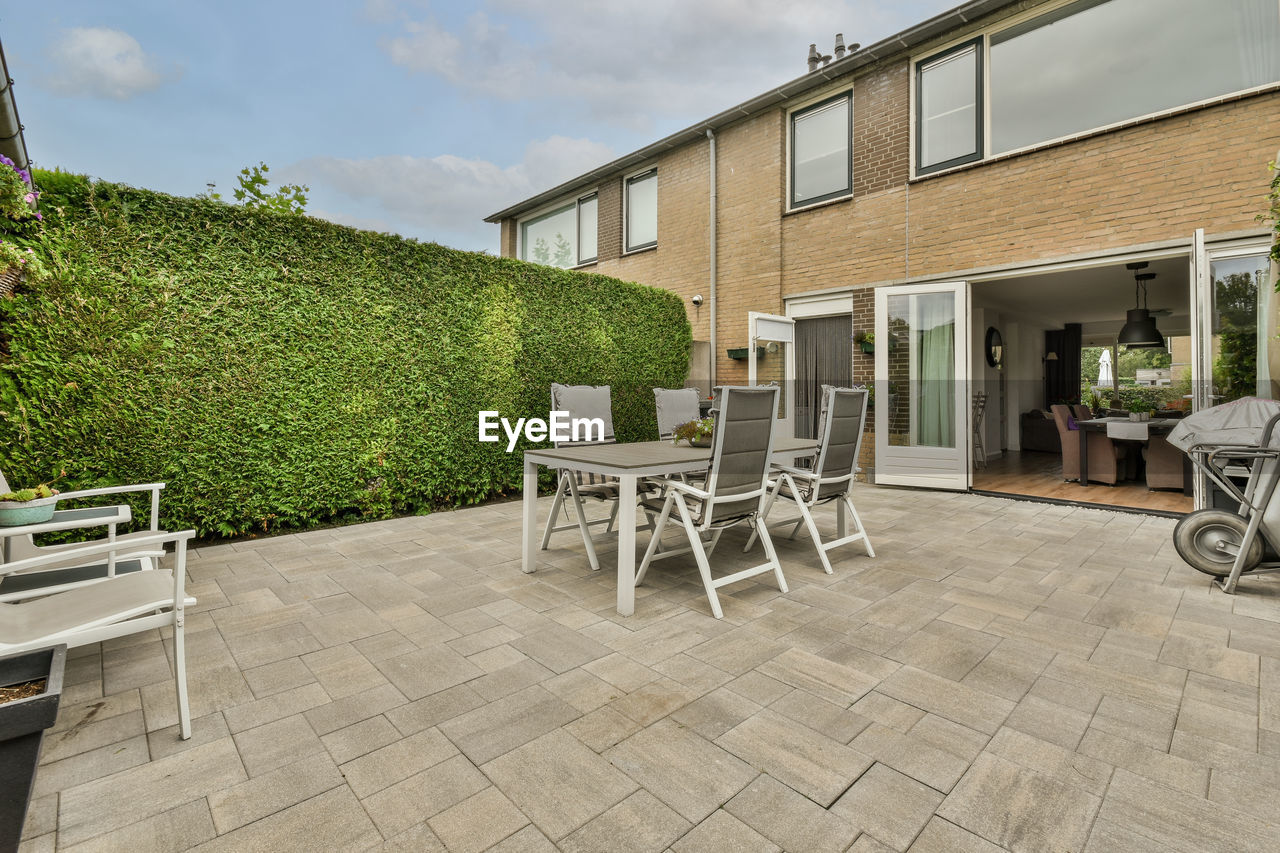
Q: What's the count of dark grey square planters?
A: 1